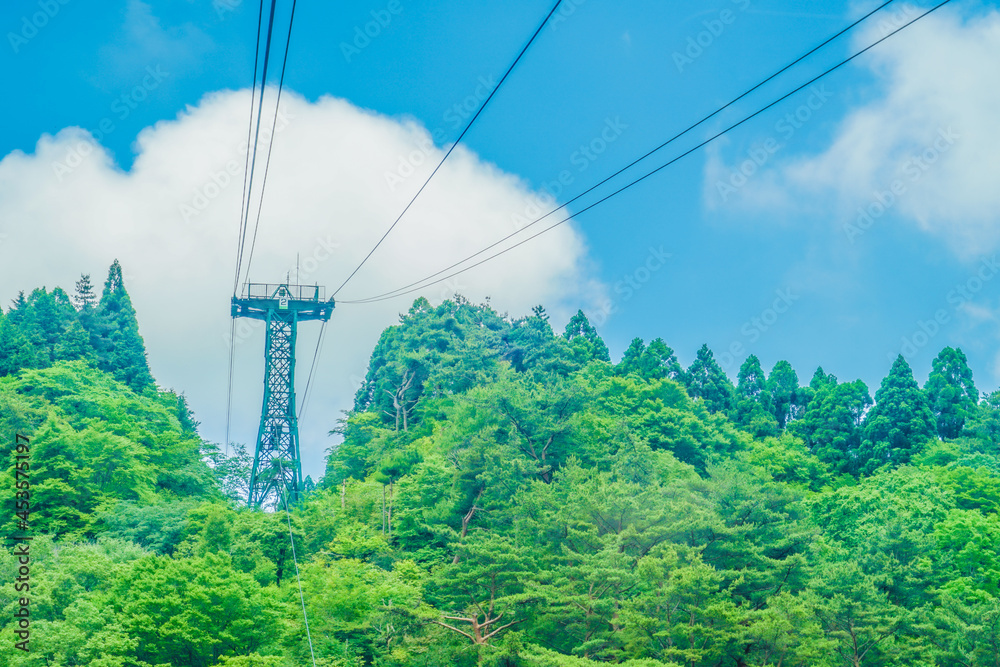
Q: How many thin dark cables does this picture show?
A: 6